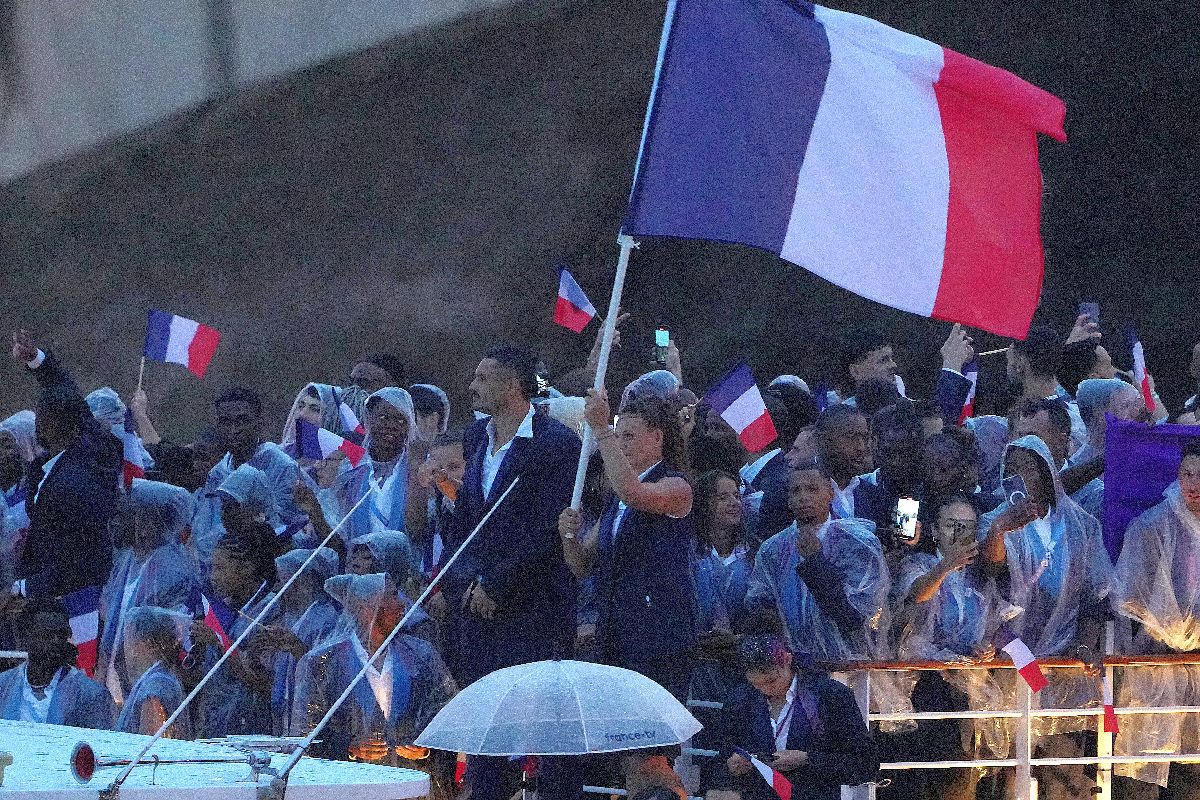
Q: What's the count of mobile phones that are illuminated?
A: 2